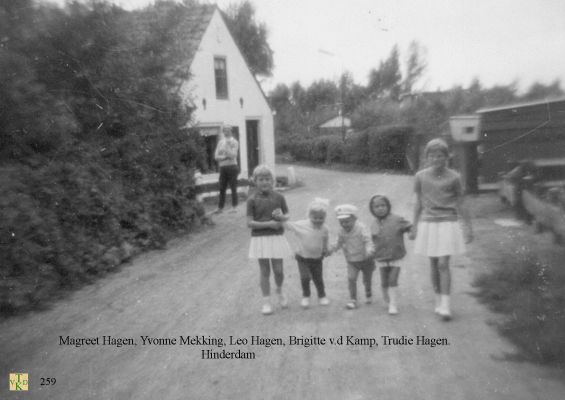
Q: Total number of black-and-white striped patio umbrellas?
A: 0